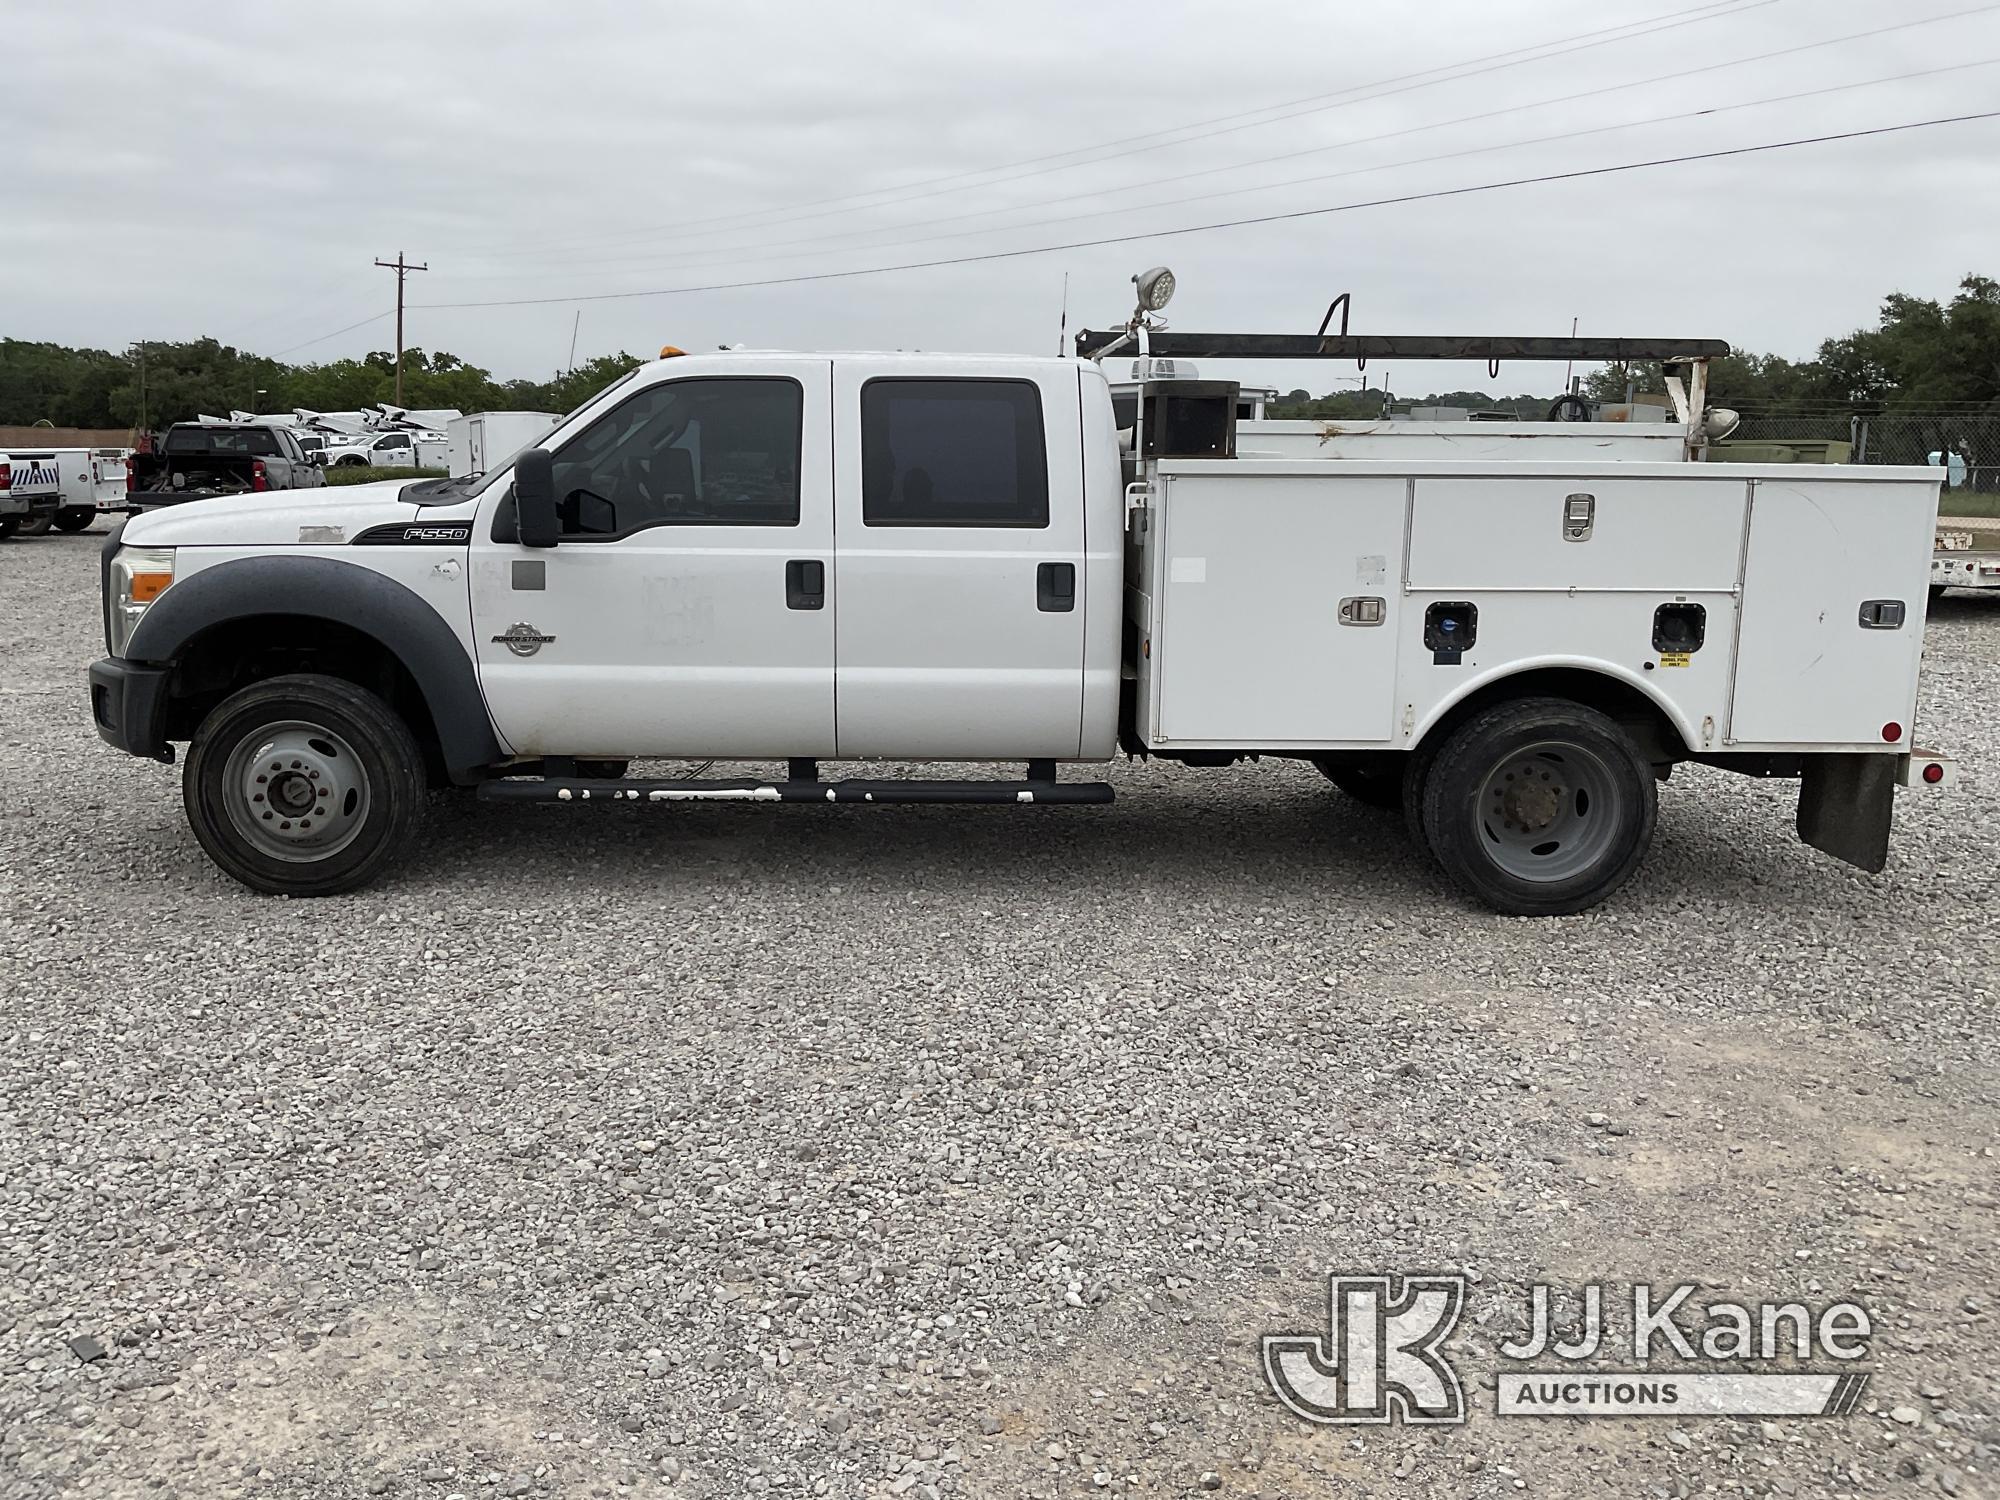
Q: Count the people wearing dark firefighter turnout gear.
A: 0